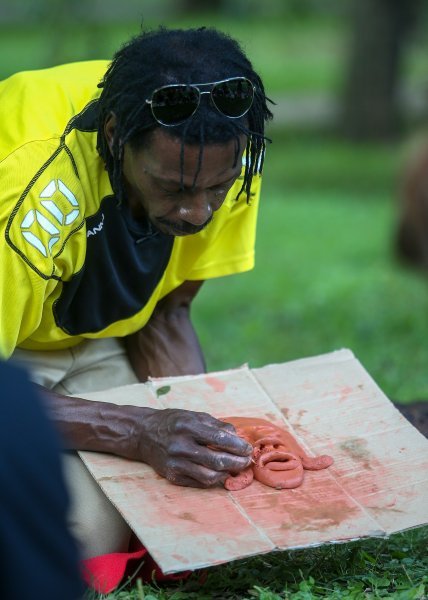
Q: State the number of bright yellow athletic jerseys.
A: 1